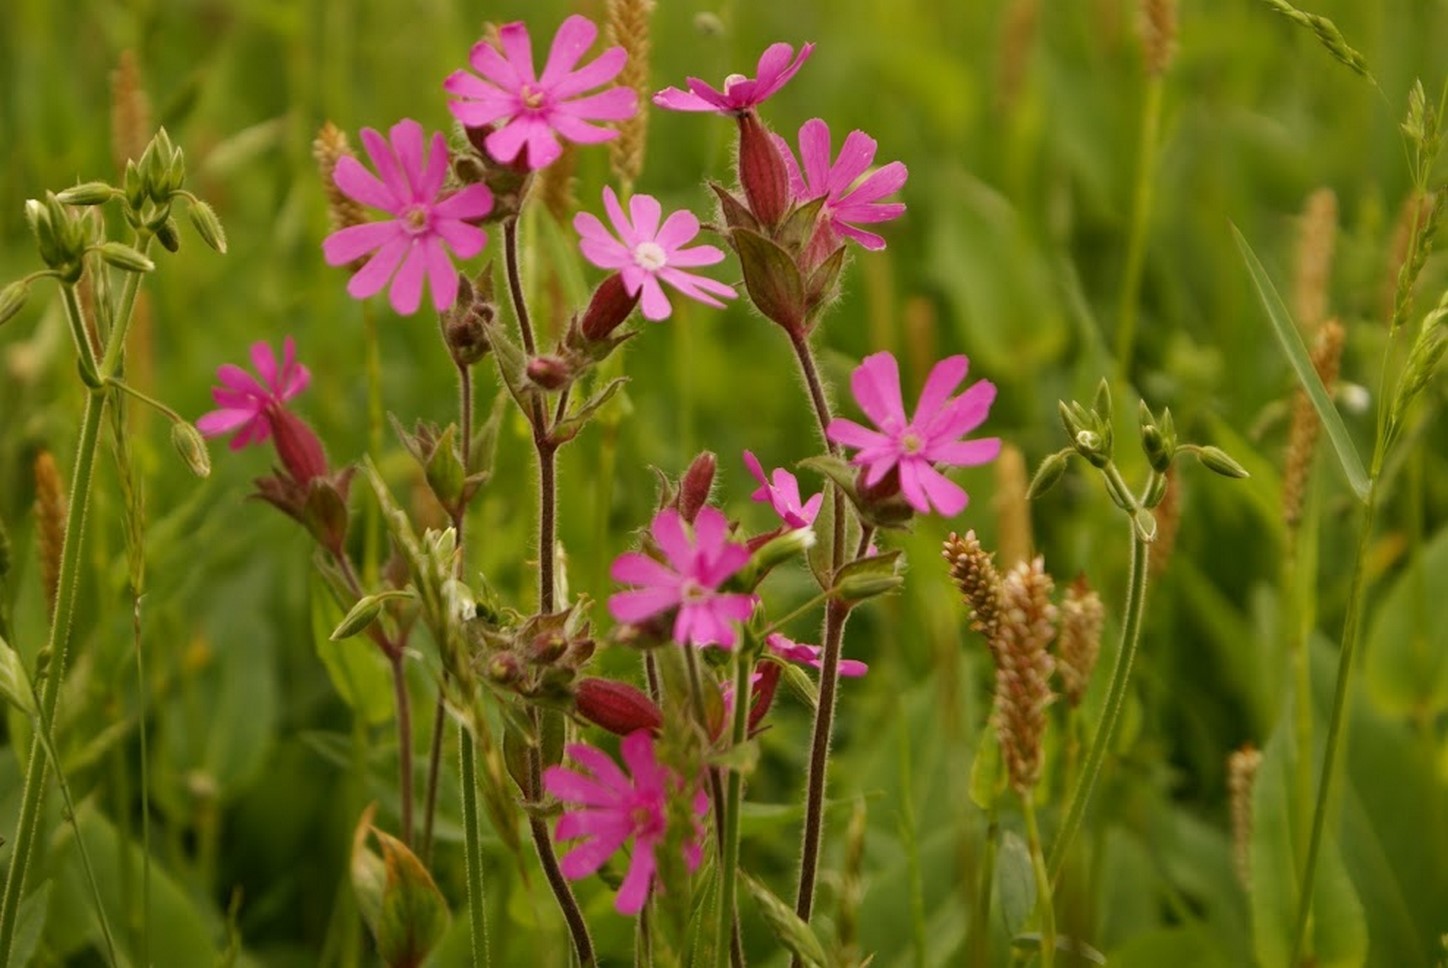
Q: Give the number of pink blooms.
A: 11